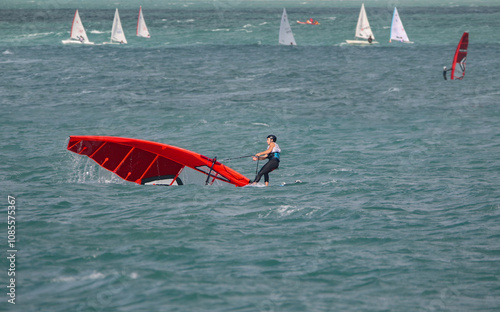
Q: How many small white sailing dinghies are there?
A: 6